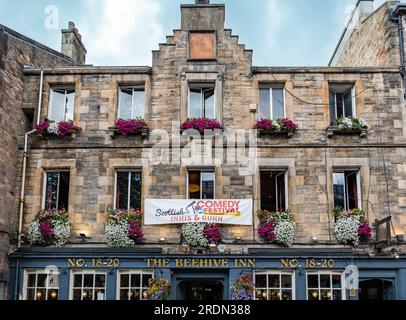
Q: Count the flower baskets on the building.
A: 12